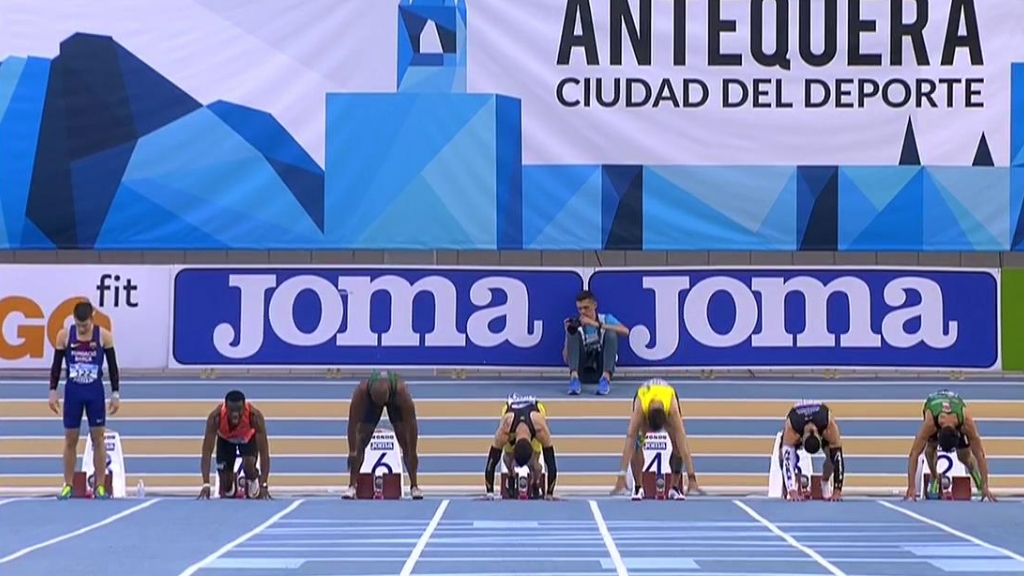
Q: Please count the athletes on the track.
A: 7